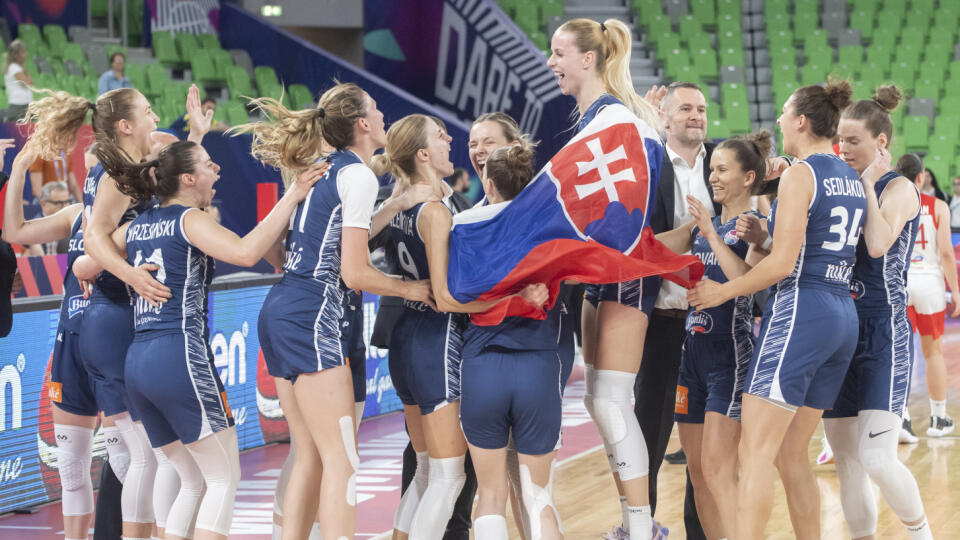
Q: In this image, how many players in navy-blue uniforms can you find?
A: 12